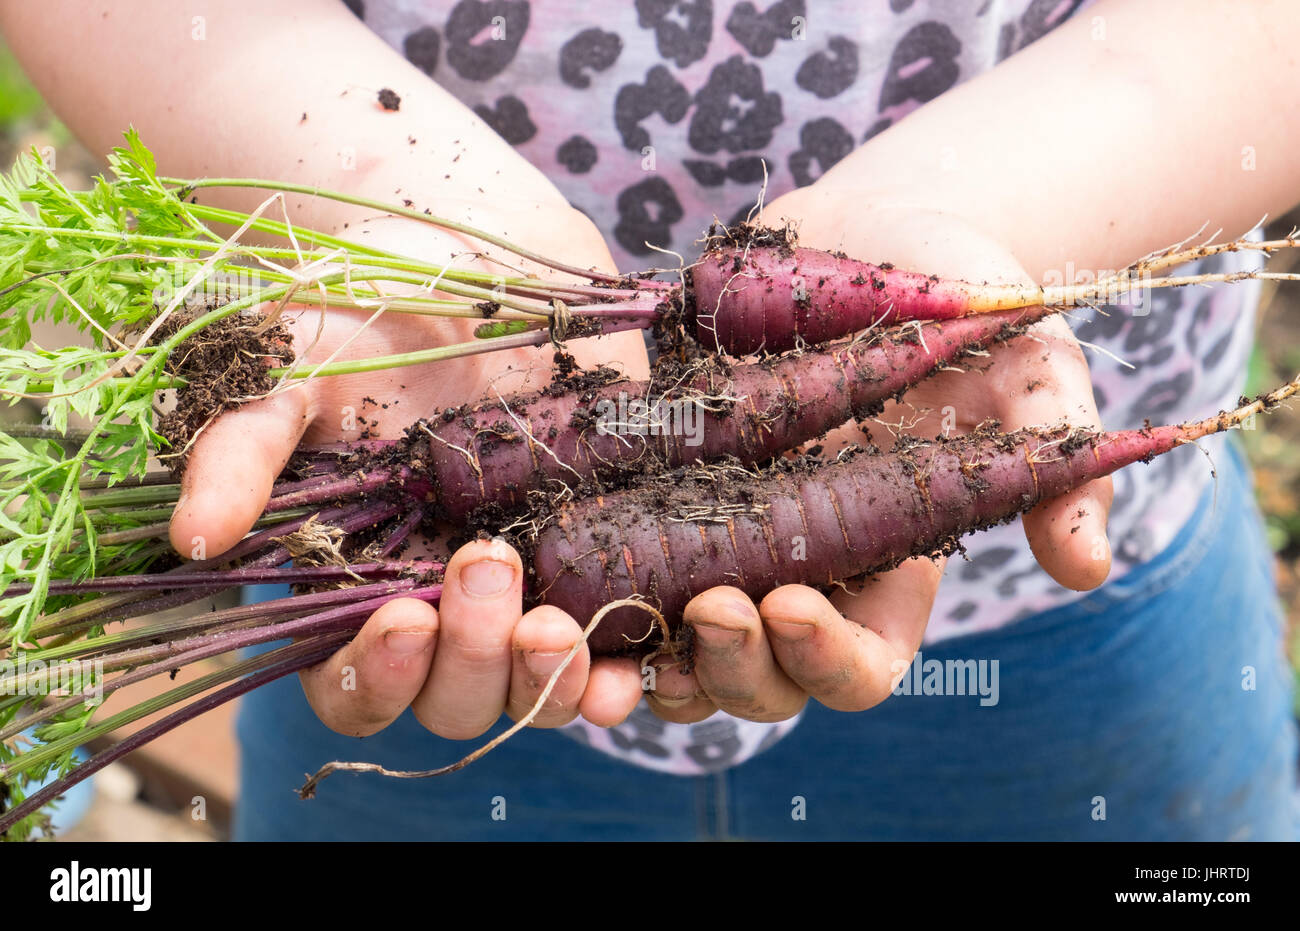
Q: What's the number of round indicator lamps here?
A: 0